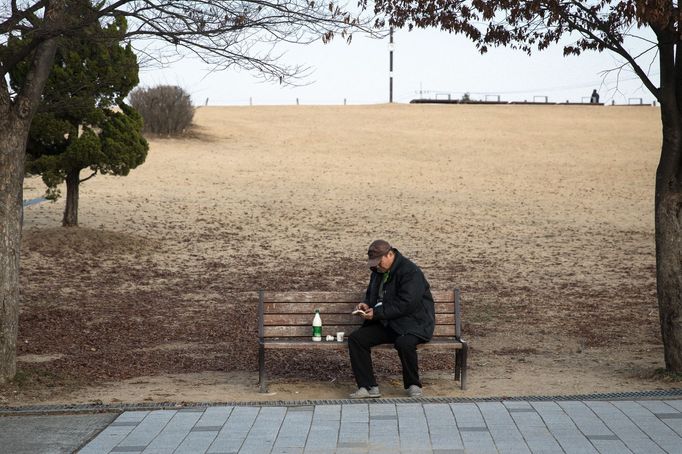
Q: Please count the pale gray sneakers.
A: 2